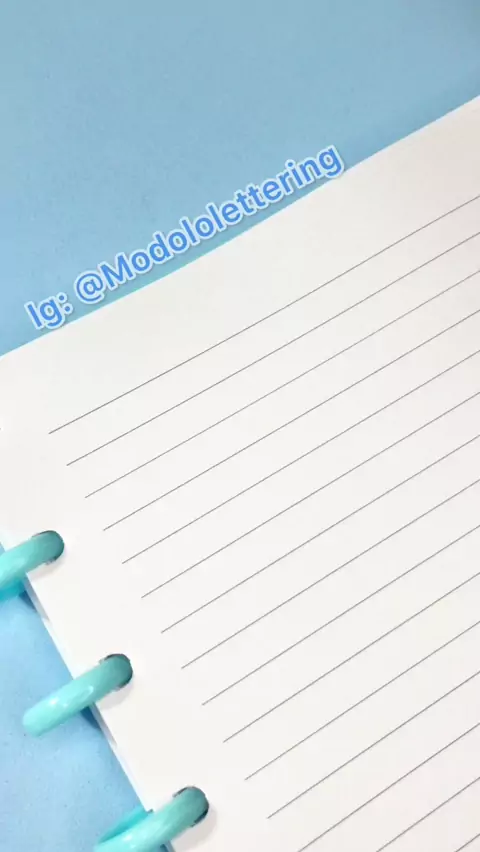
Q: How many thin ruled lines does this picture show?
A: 15